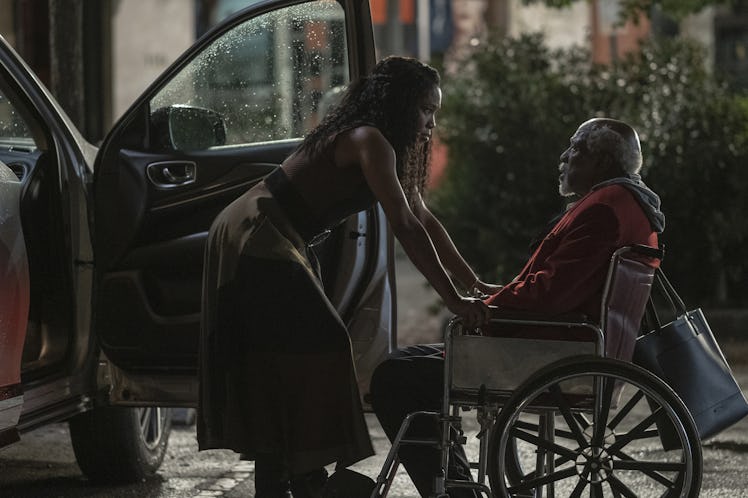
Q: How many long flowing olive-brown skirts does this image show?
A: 1